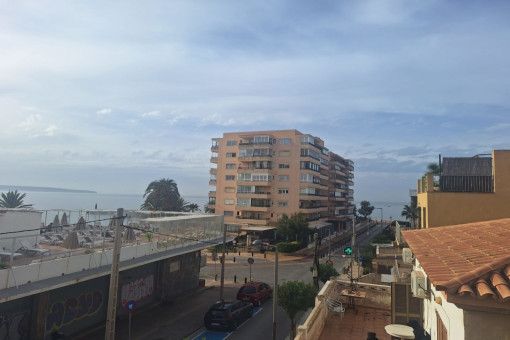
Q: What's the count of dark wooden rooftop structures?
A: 1